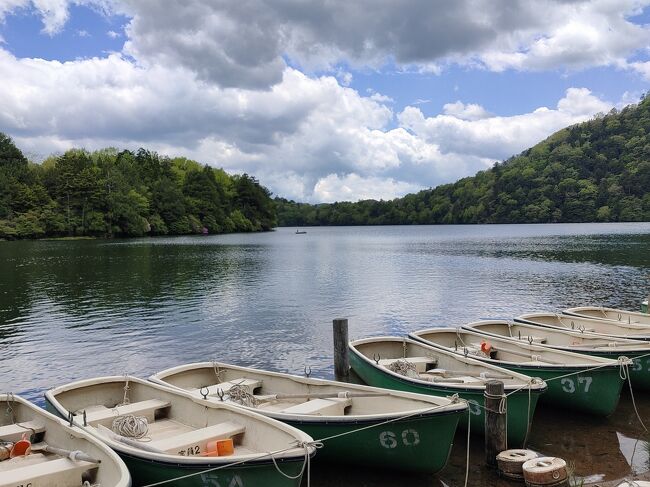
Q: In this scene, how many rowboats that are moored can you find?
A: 8